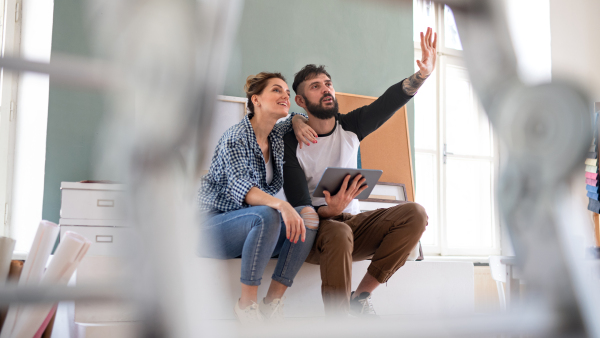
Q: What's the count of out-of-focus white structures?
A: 2